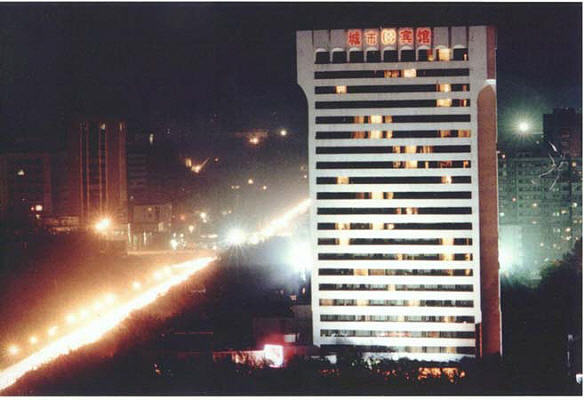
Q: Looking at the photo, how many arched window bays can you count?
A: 9